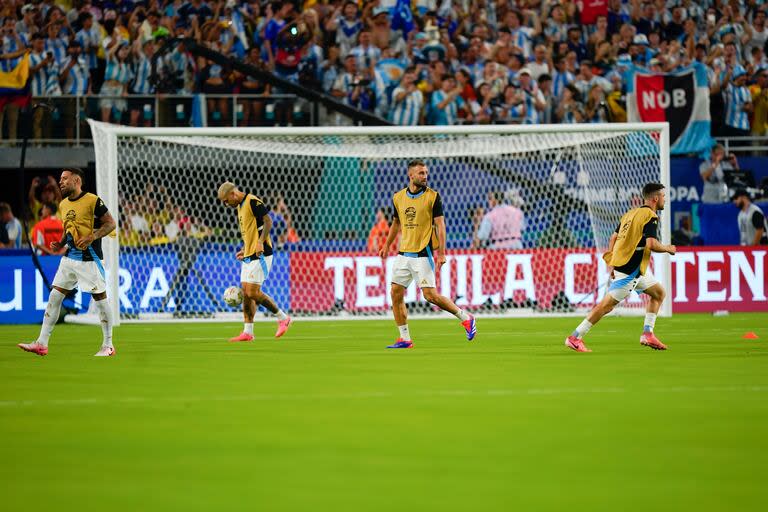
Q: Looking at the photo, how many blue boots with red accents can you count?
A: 2